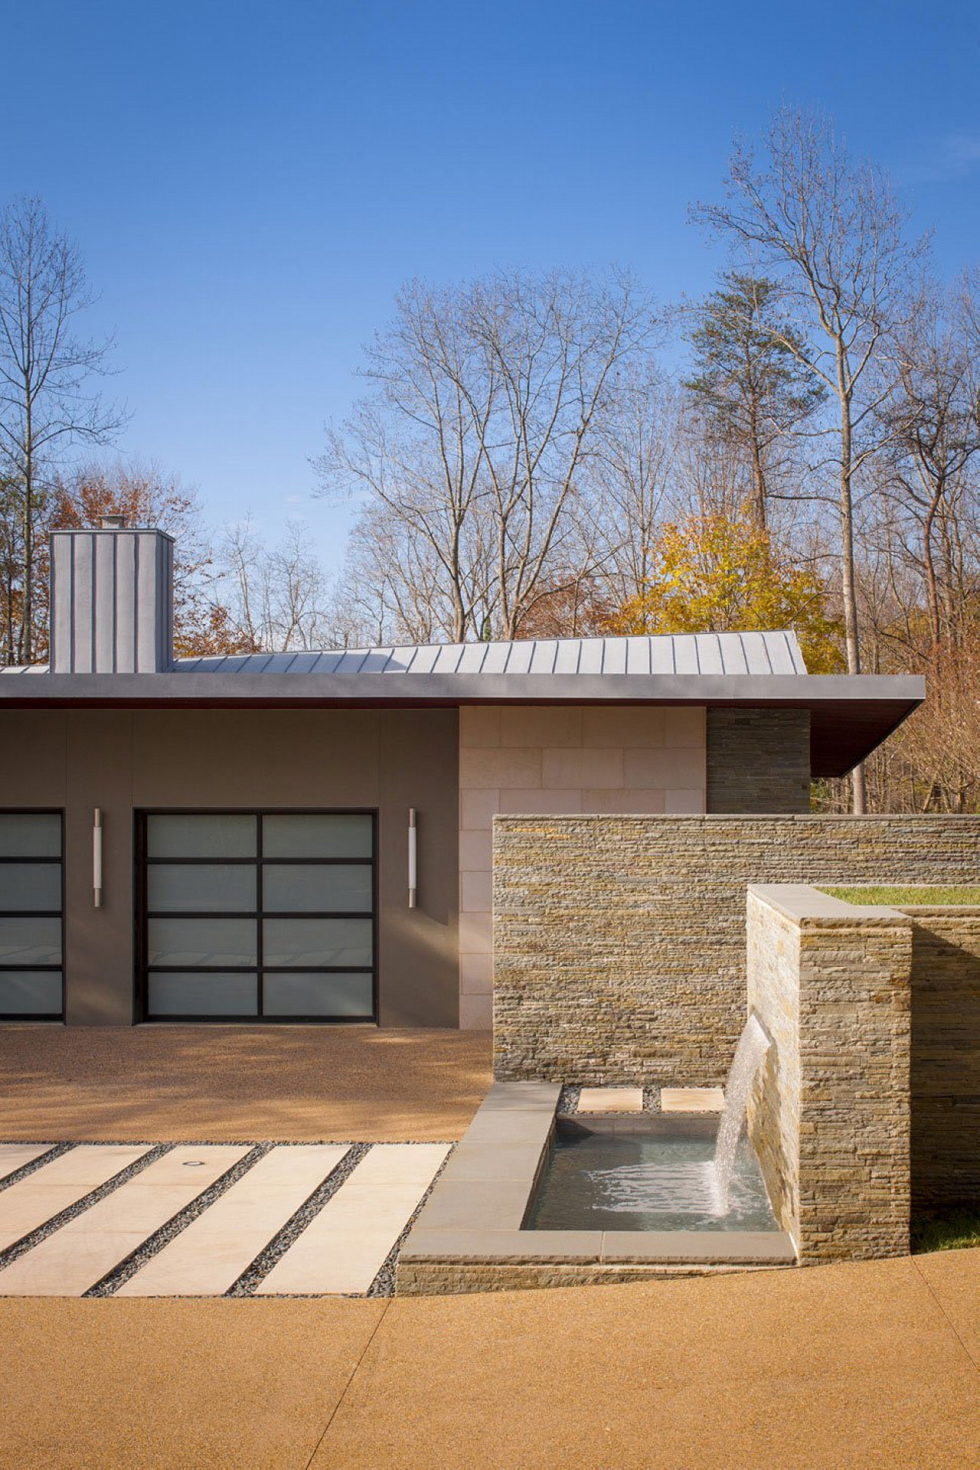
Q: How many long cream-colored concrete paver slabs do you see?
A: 5